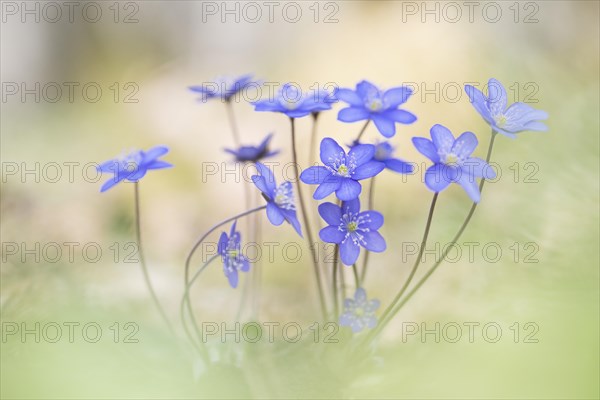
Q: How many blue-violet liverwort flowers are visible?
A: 14